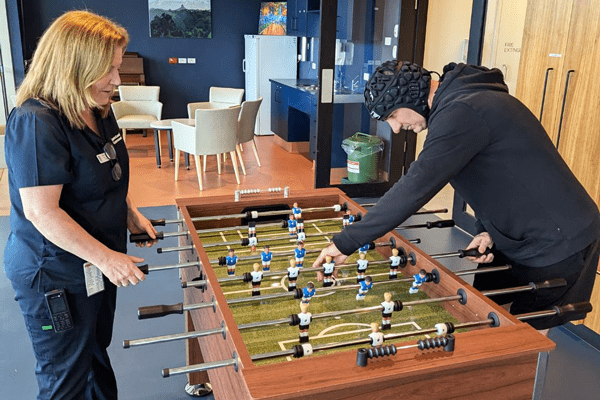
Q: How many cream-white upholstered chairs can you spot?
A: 4